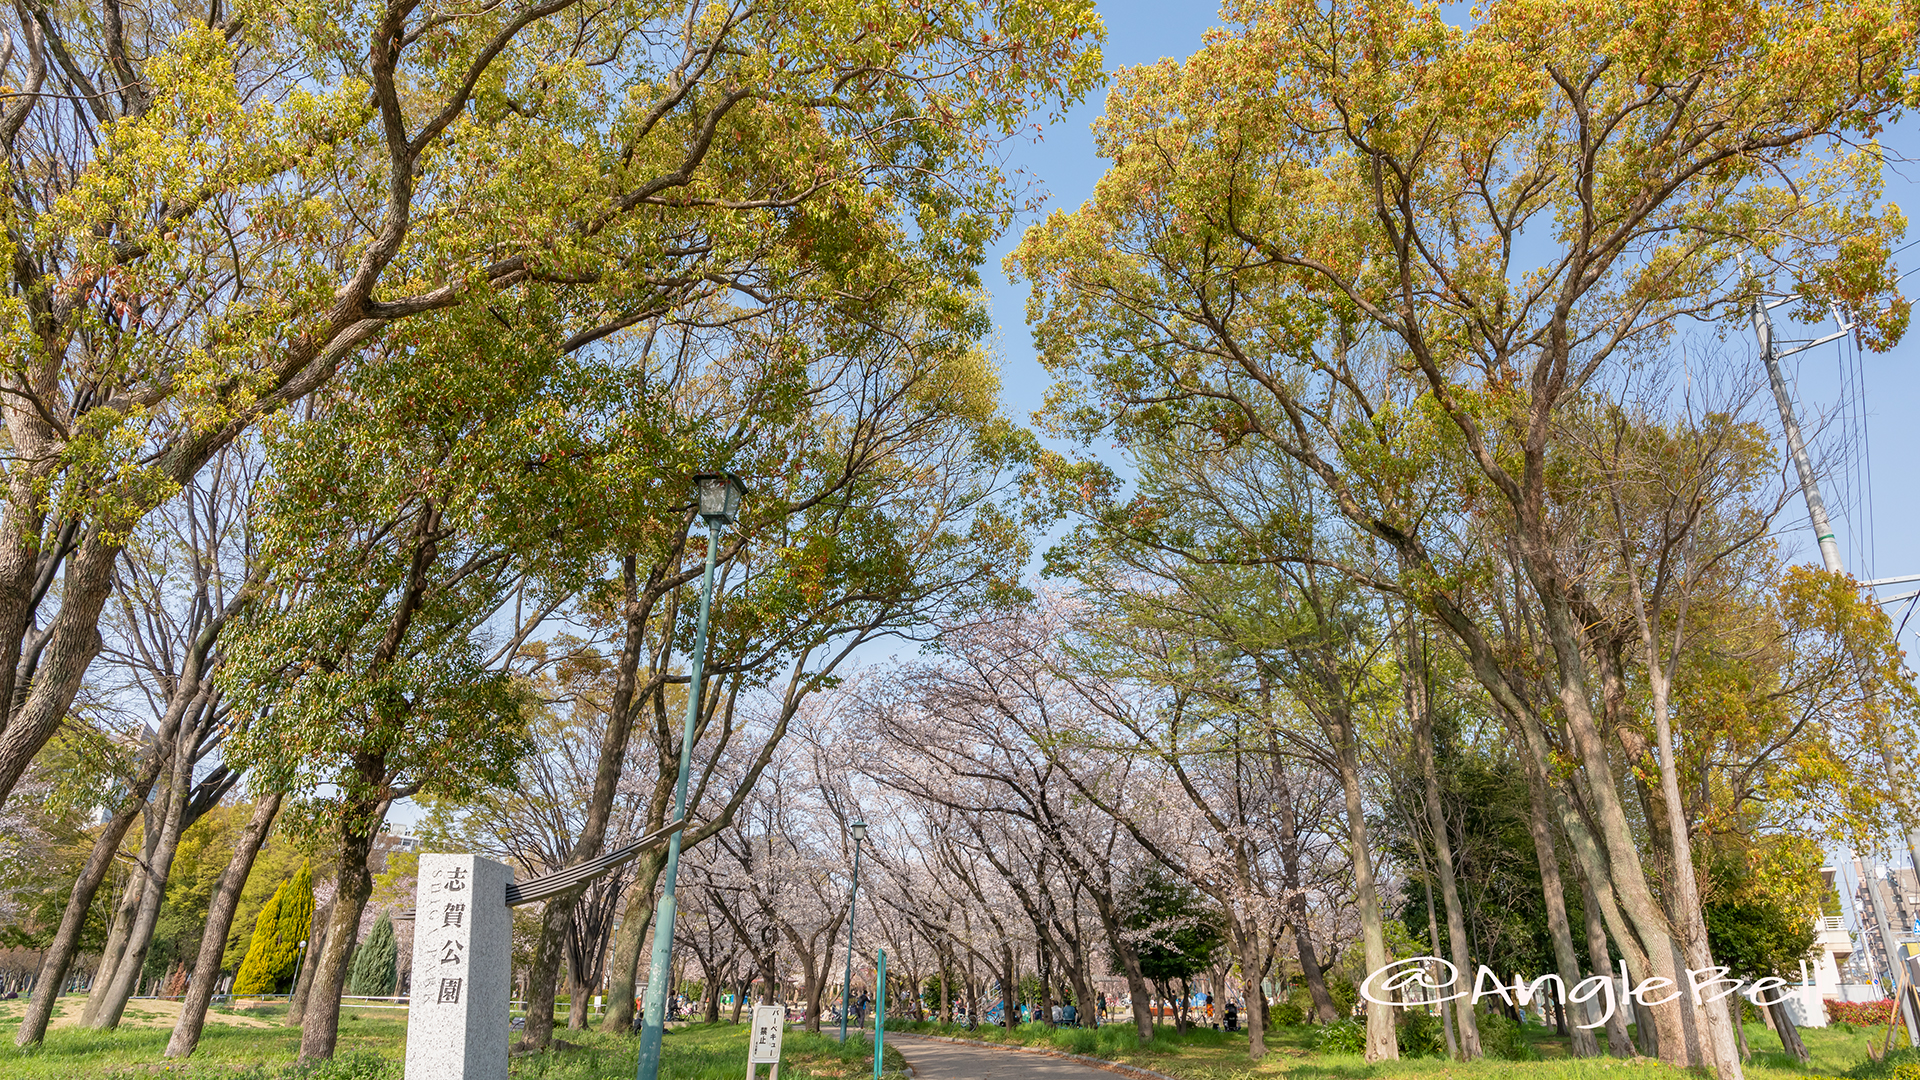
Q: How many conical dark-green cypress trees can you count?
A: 1